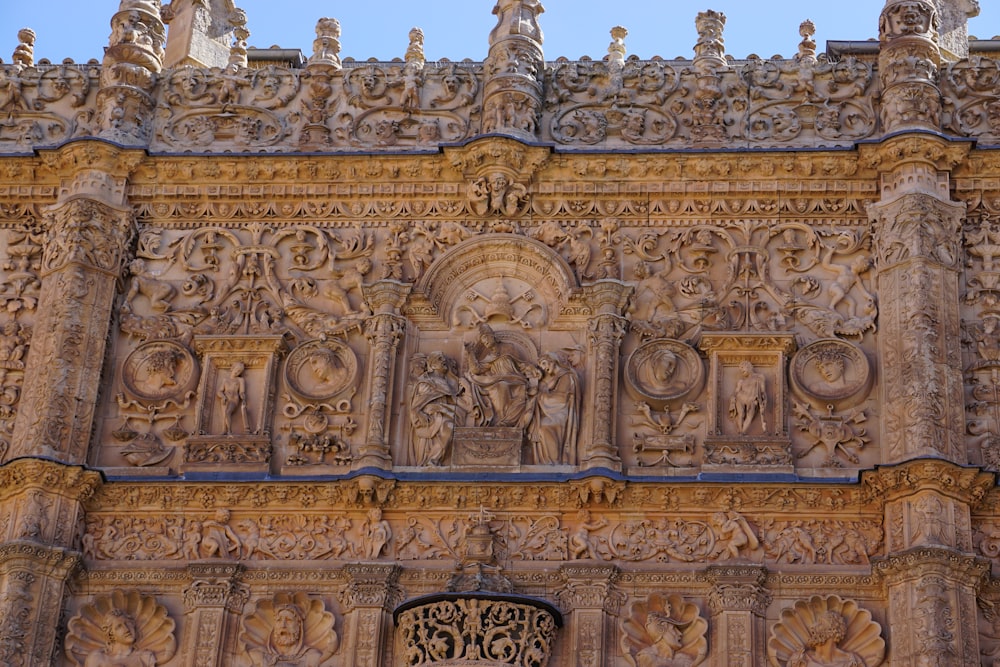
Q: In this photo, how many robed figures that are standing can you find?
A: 2